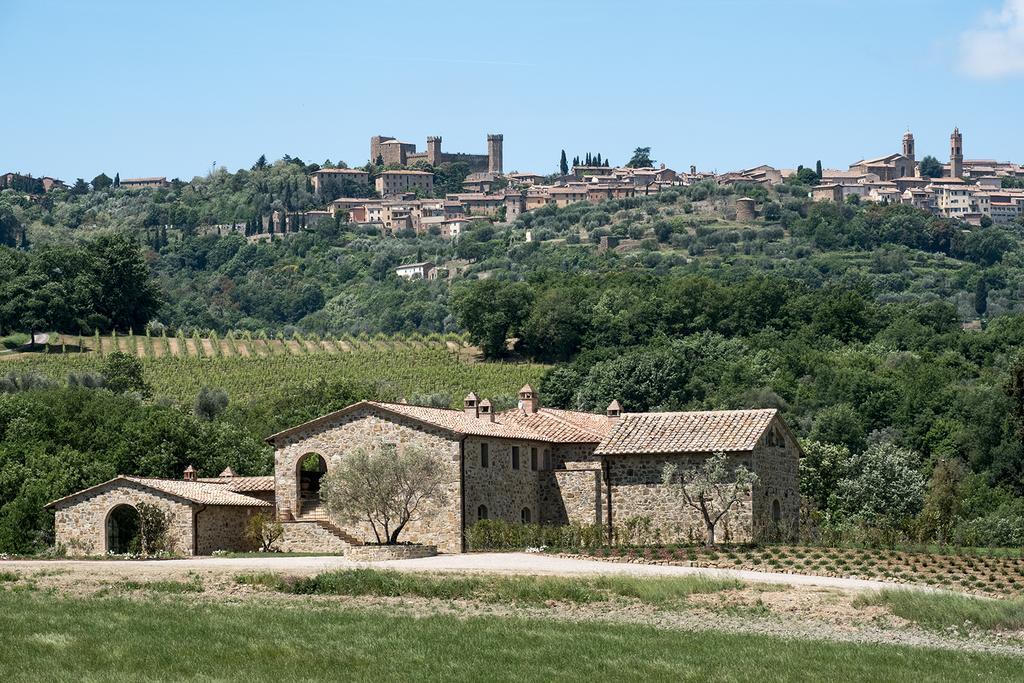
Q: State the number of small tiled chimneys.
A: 6